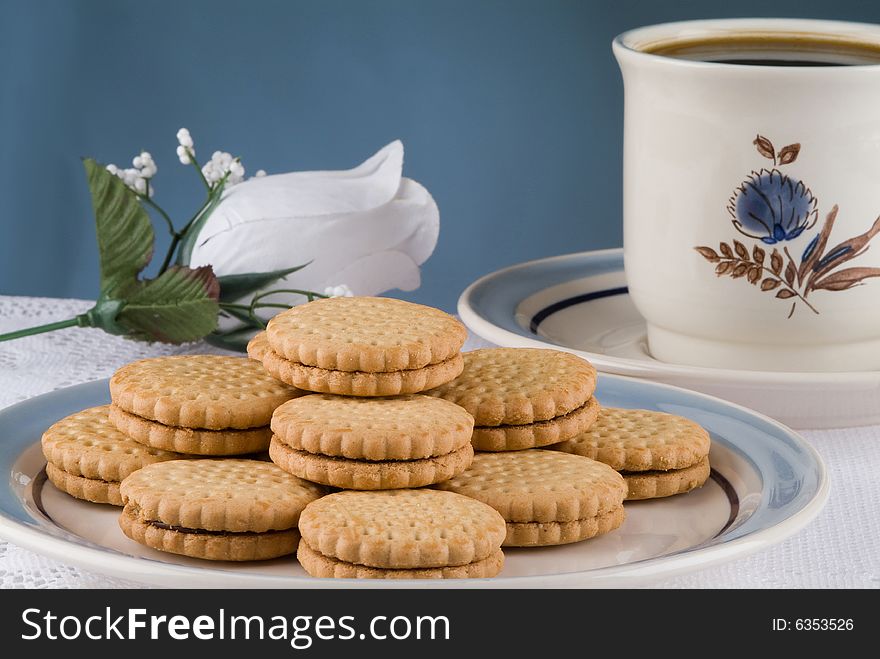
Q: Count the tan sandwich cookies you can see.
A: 10